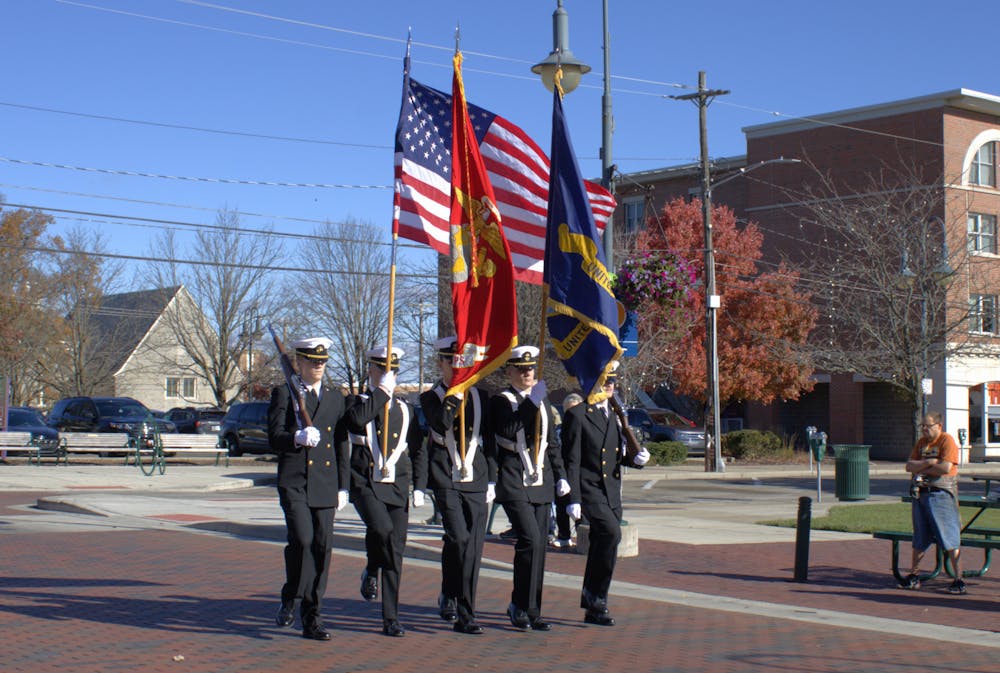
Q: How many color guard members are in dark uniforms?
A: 5